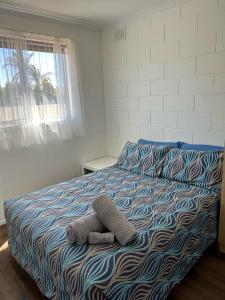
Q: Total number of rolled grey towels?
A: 3